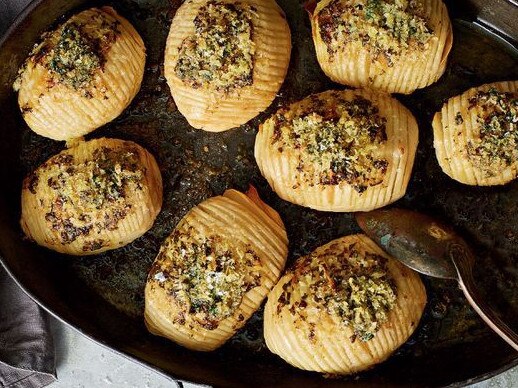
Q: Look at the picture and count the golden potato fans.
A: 8